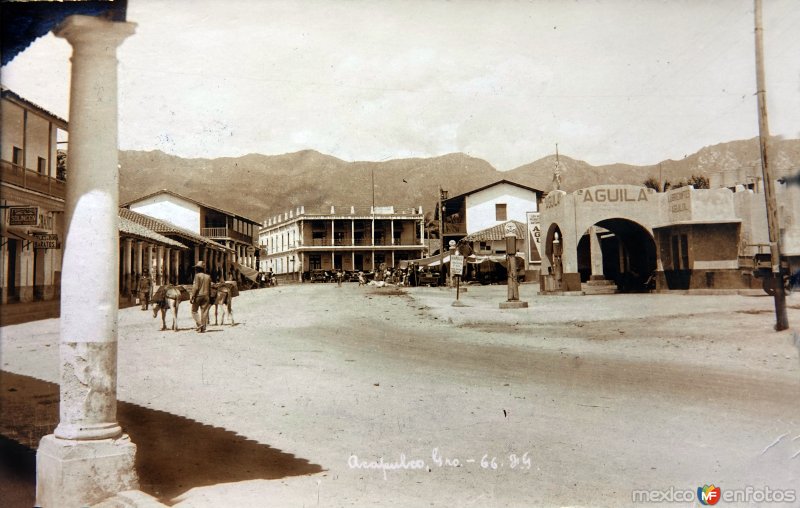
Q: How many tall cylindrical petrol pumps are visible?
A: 3